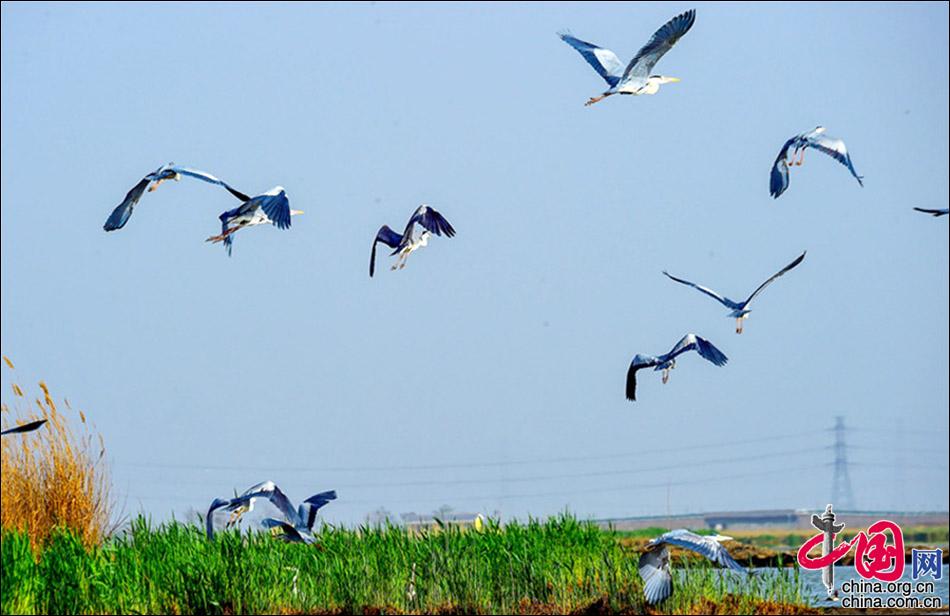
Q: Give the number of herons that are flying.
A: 12